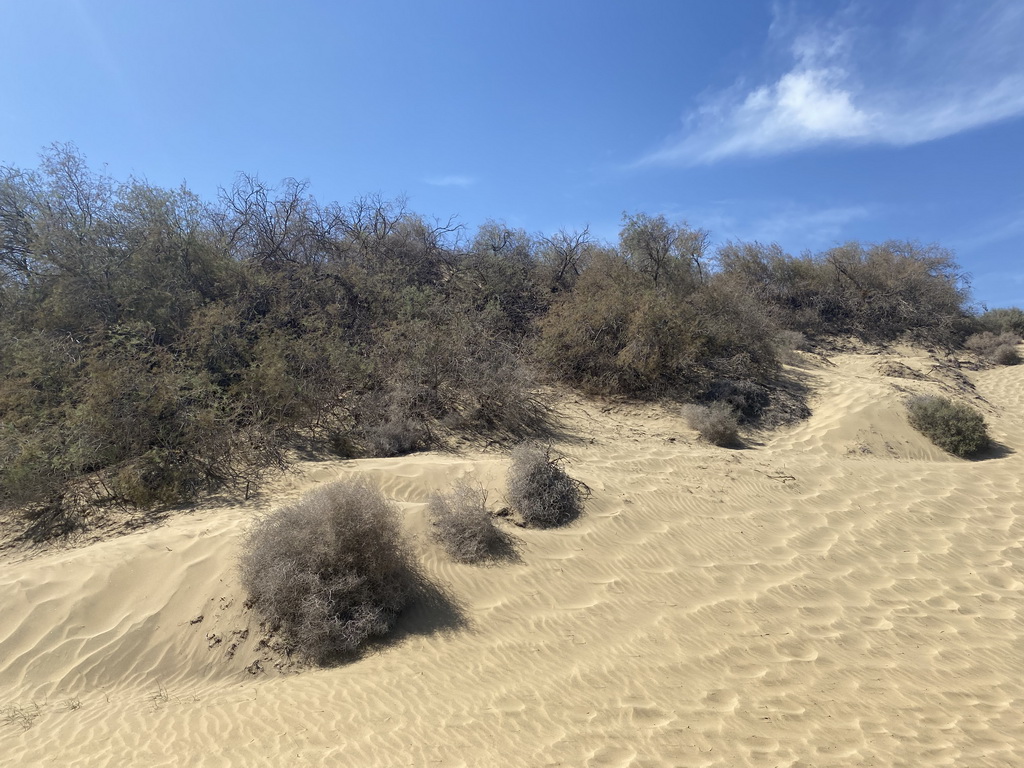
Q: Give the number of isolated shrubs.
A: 5